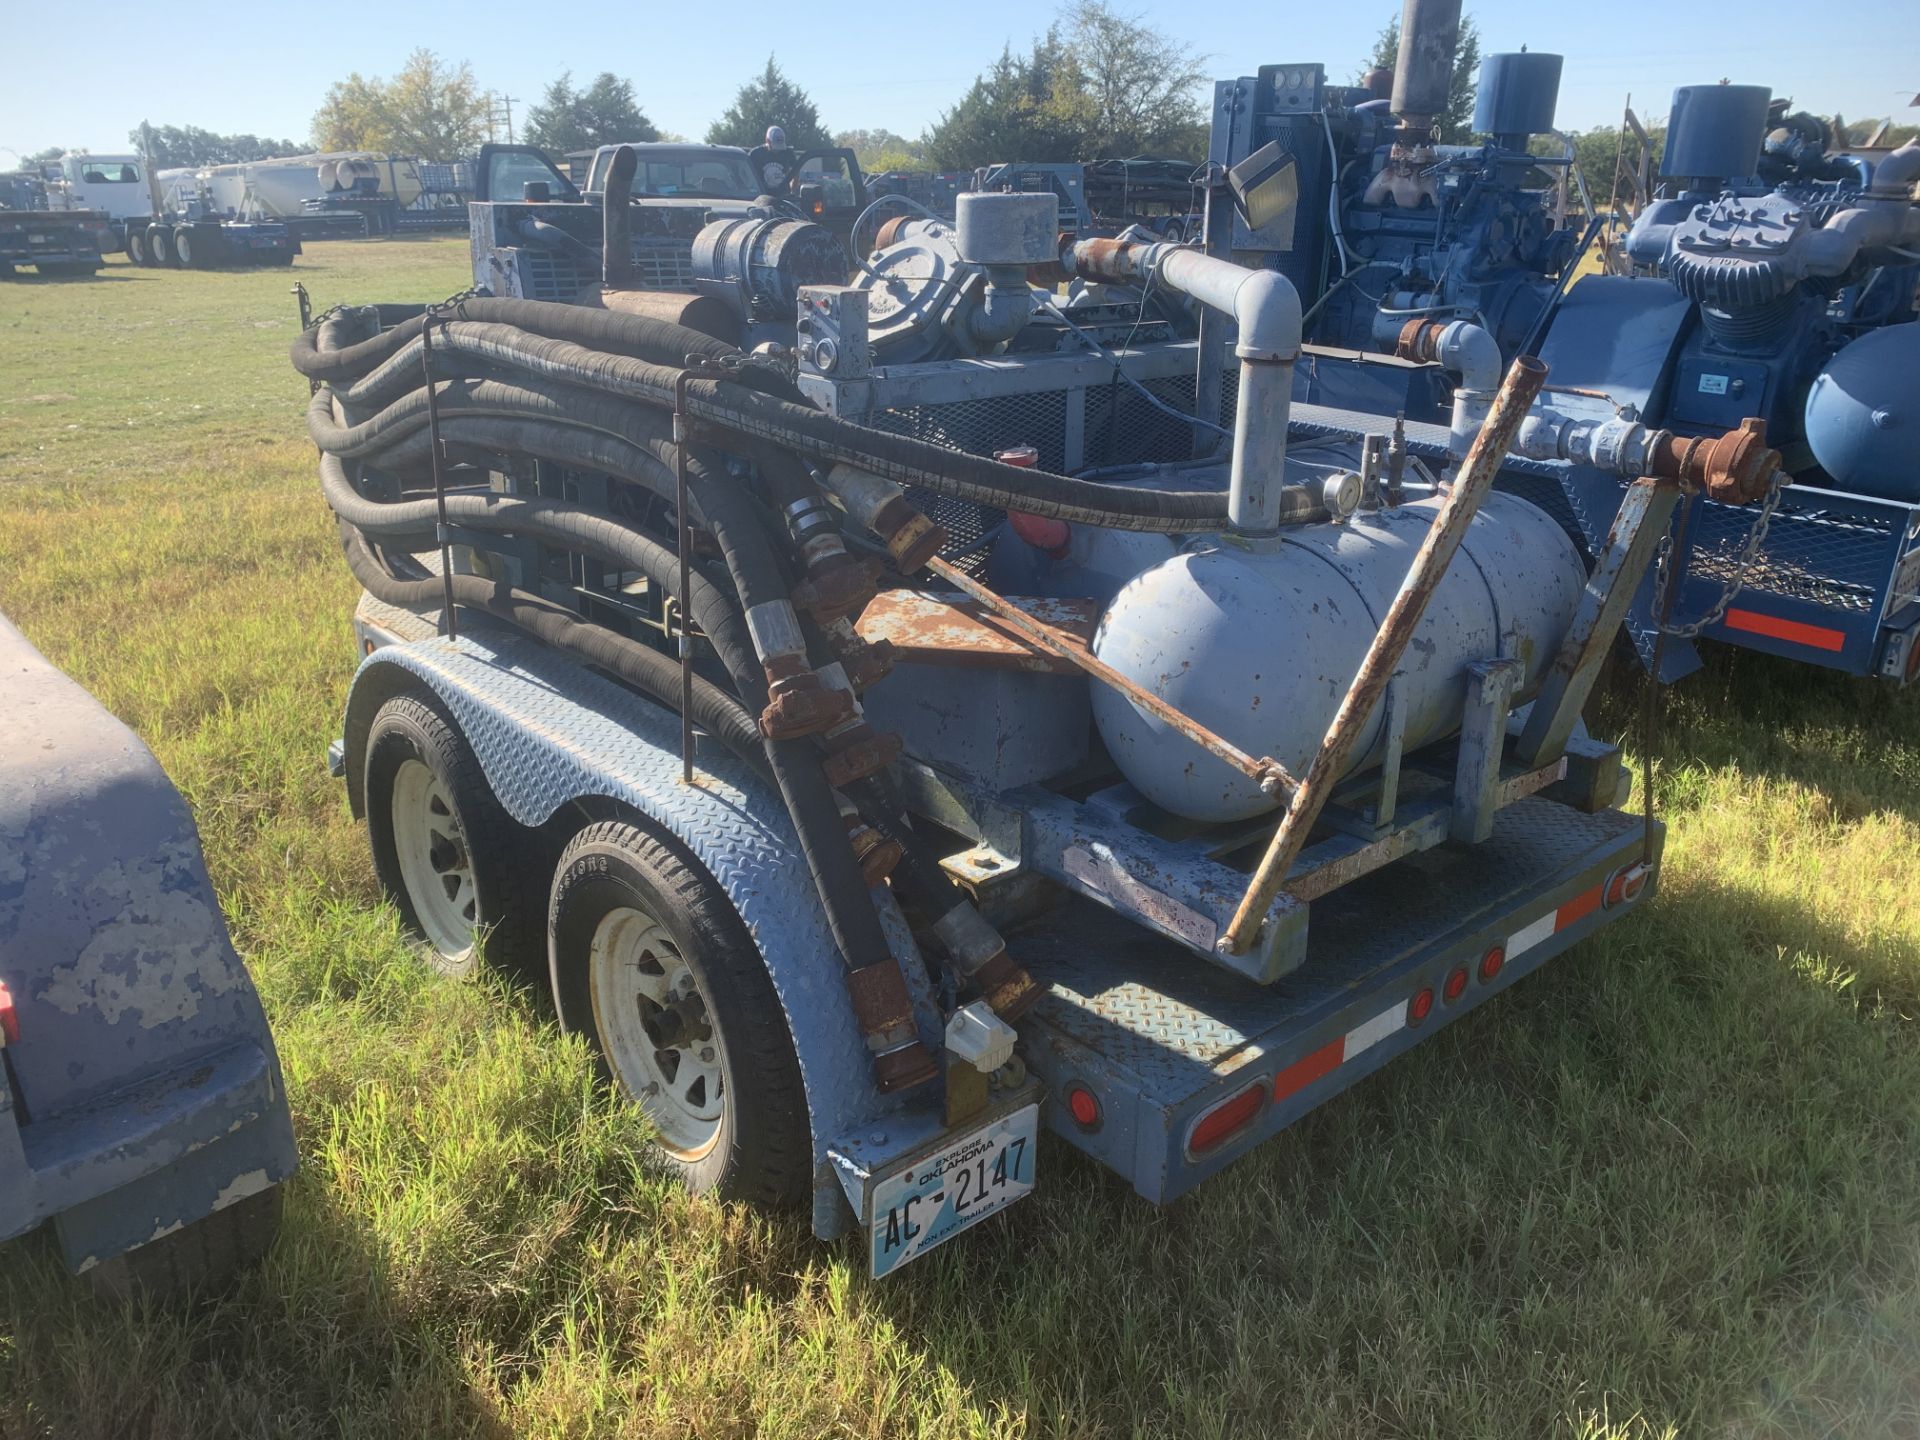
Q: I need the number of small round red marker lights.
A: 4